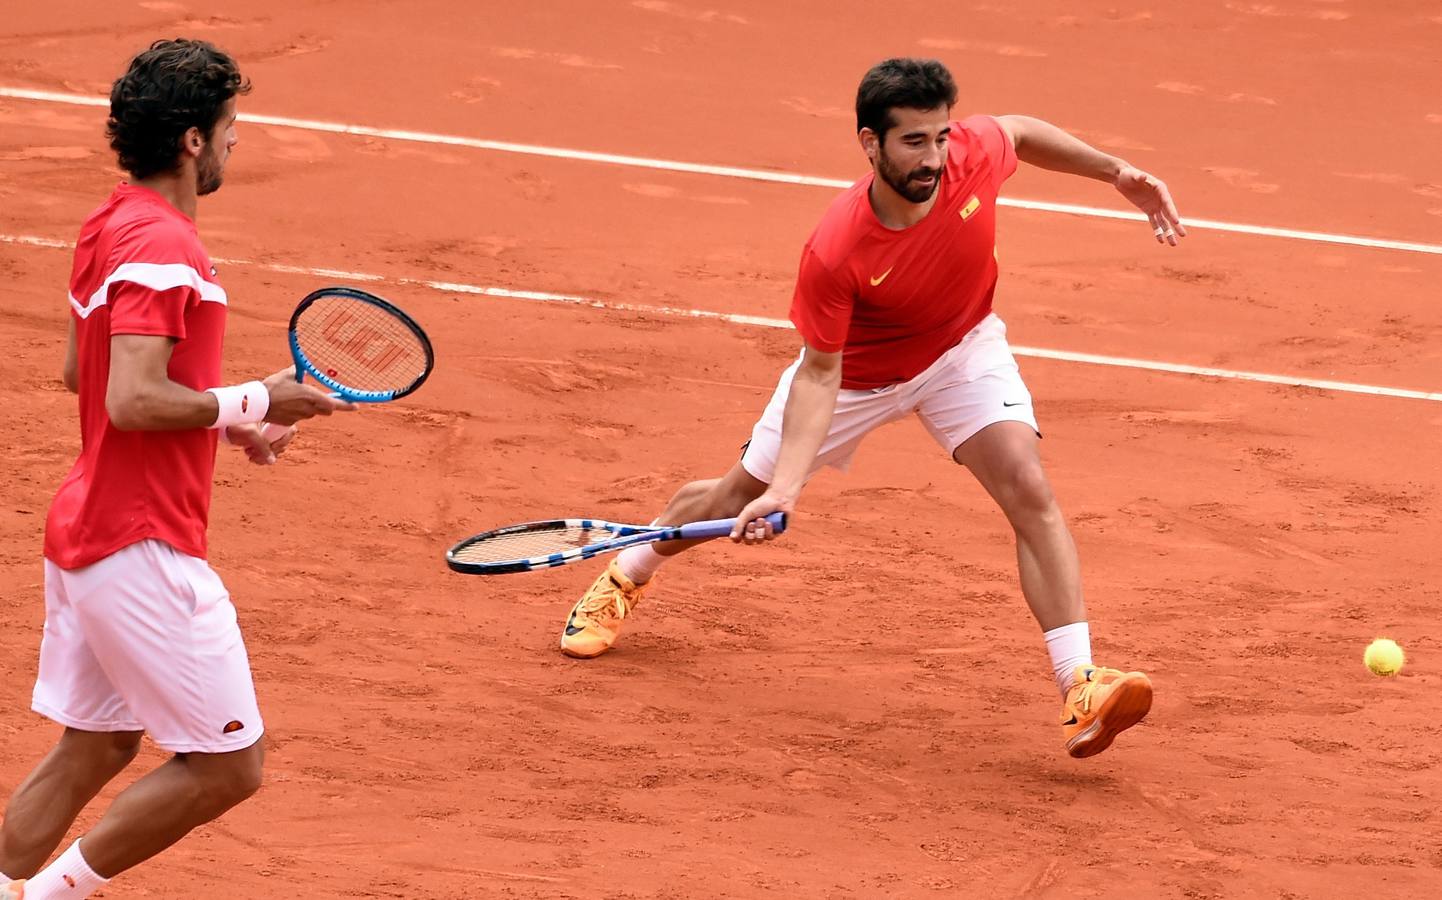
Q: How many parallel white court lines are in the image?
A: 2